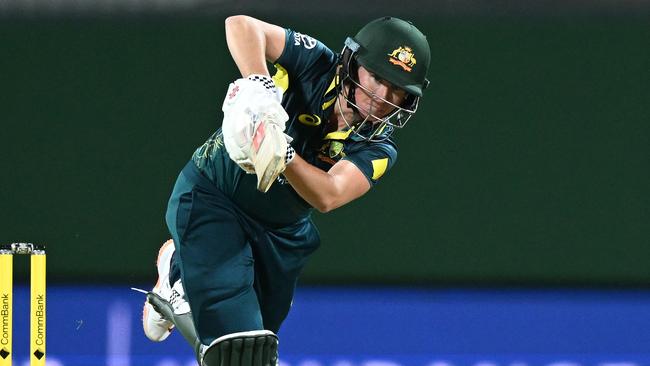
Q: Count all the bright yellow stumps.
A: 2